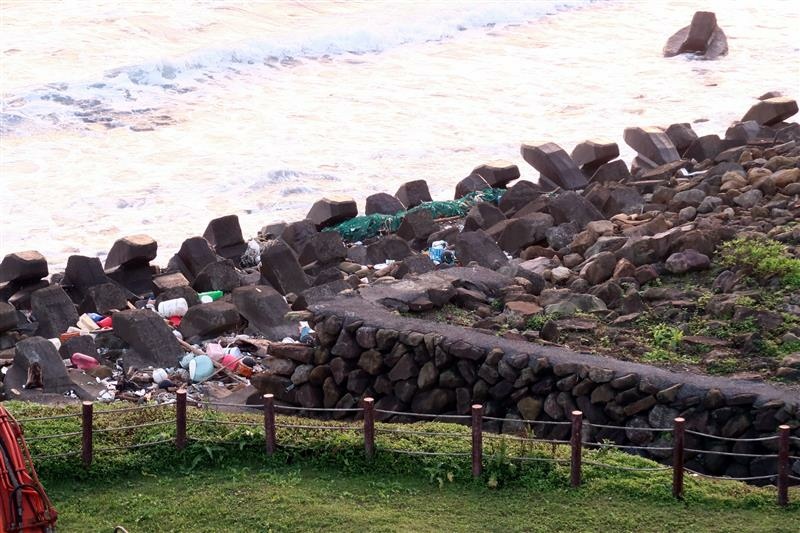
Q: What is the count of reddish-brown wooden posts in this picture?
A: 8